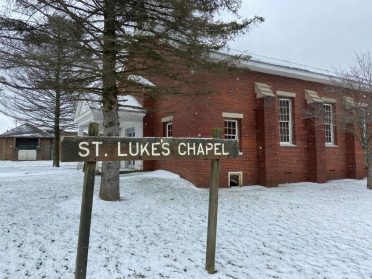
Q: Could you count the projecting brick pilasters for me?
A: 3